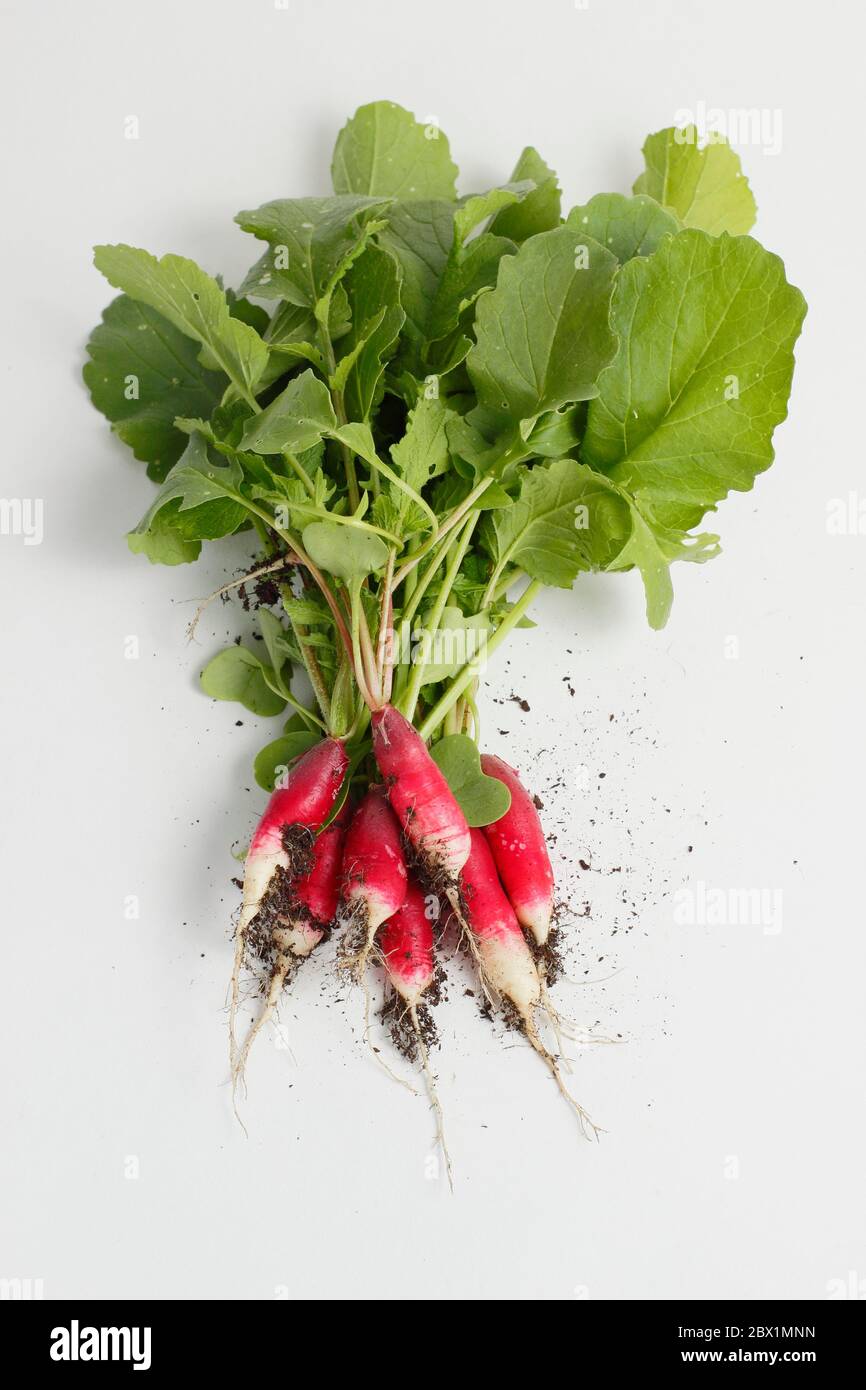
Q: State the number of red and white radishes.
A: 7